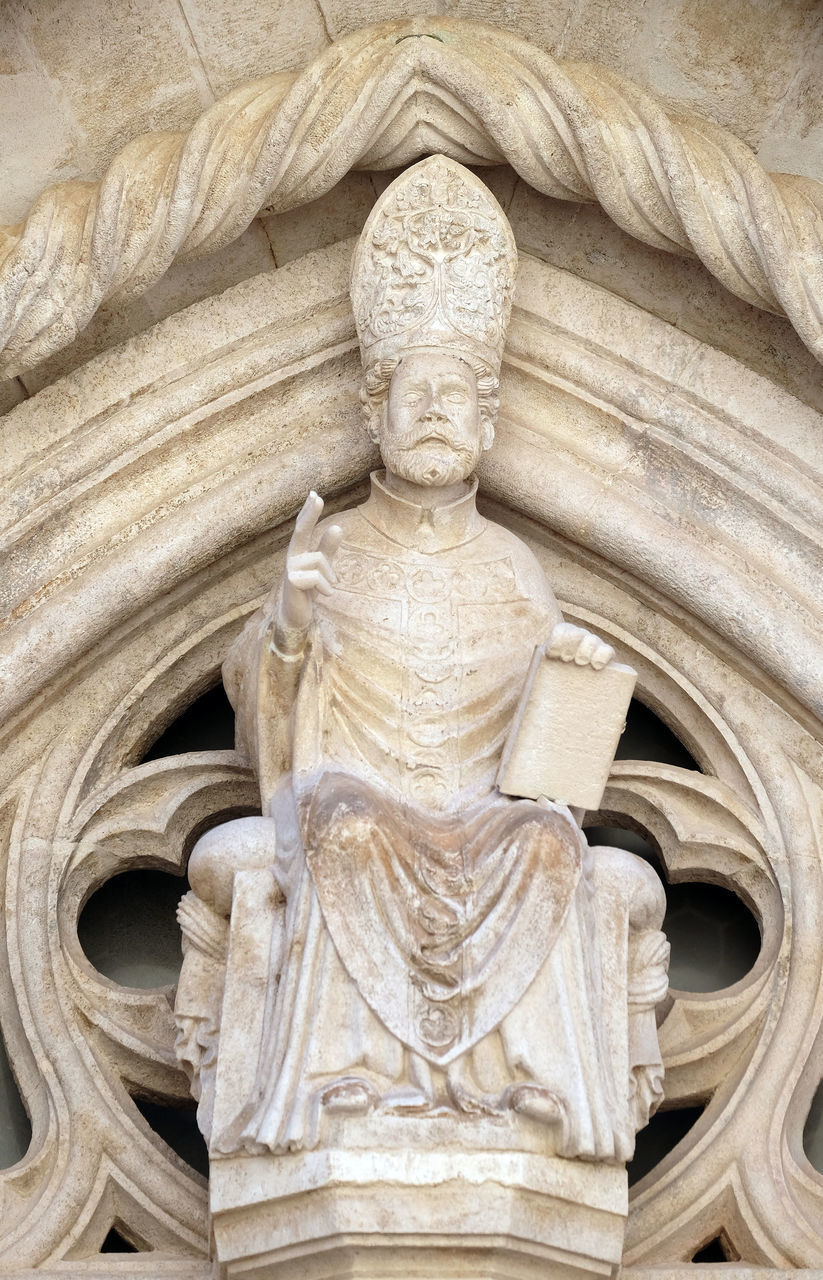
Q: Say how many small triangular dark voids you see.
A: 2